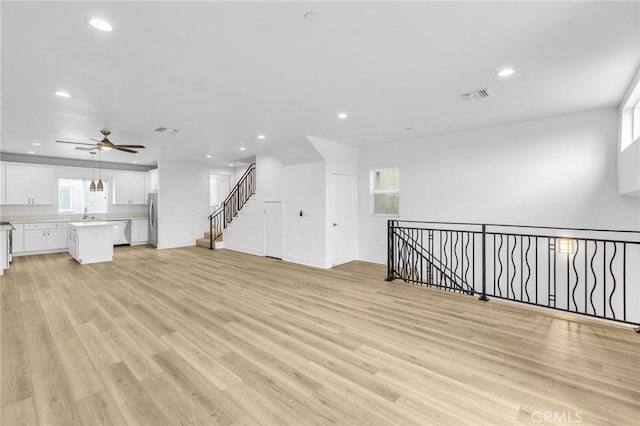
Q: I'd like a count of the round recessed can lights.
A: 11